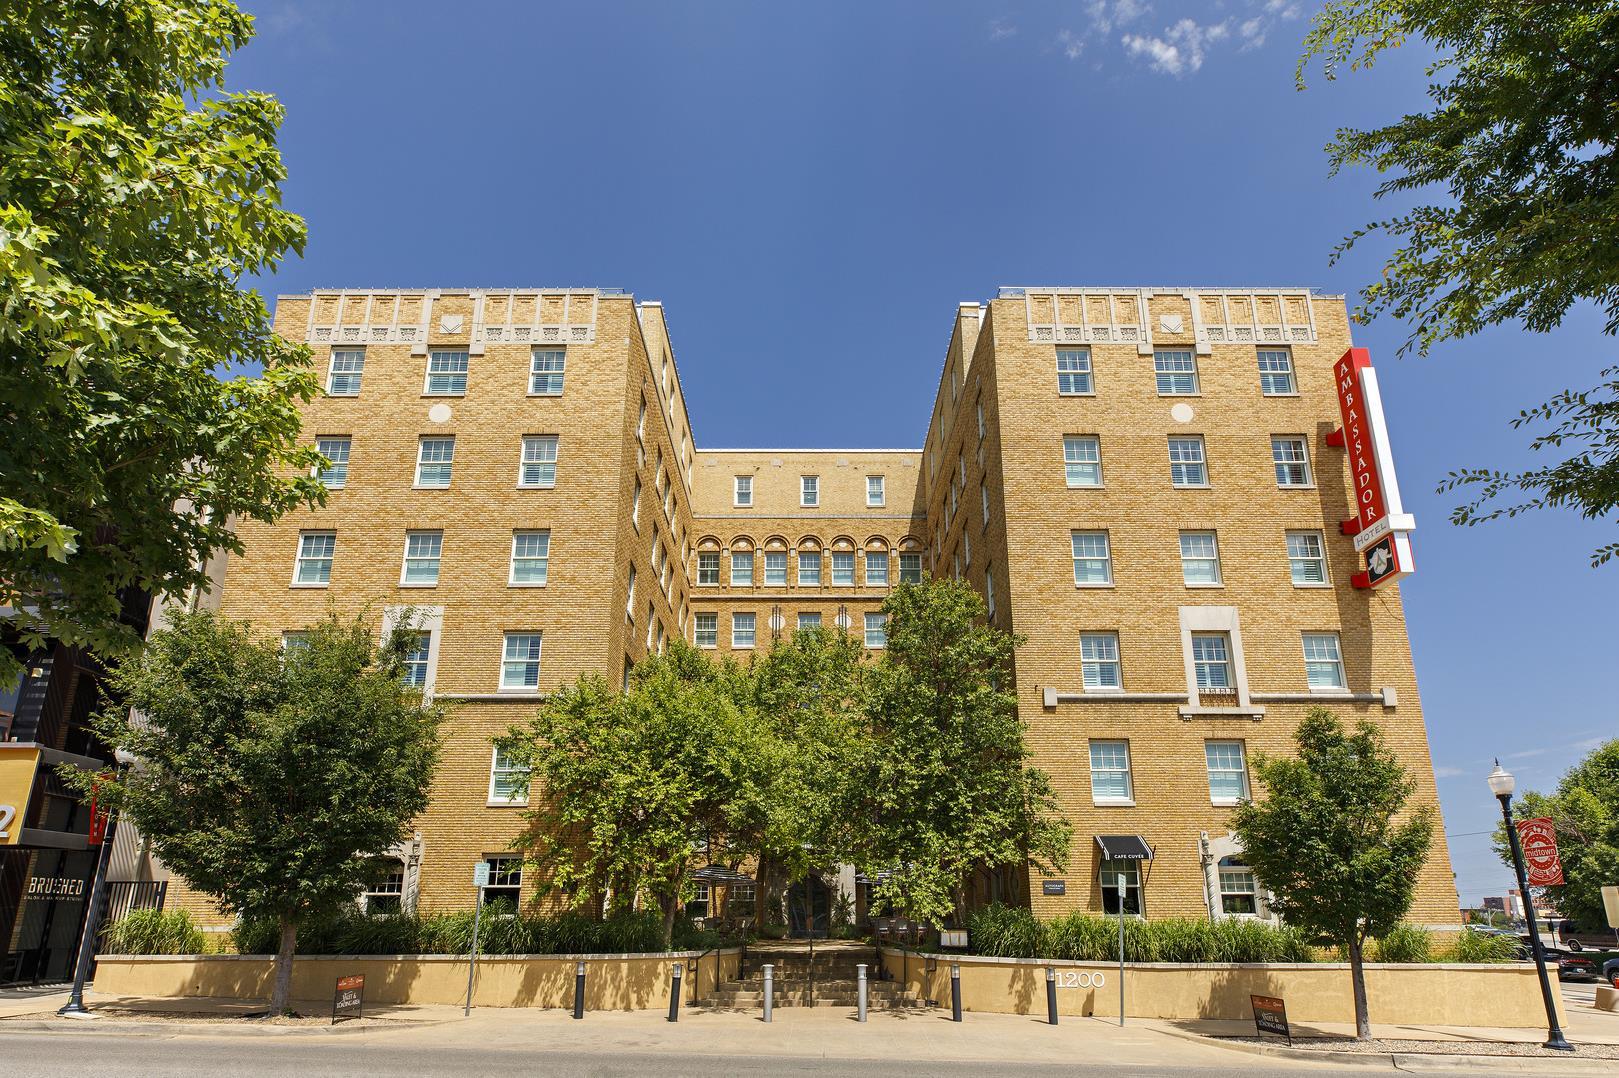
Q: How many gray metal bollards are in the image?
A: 2